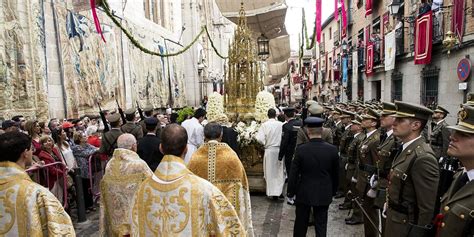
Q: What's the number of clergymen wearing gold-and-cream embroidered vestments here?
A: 4